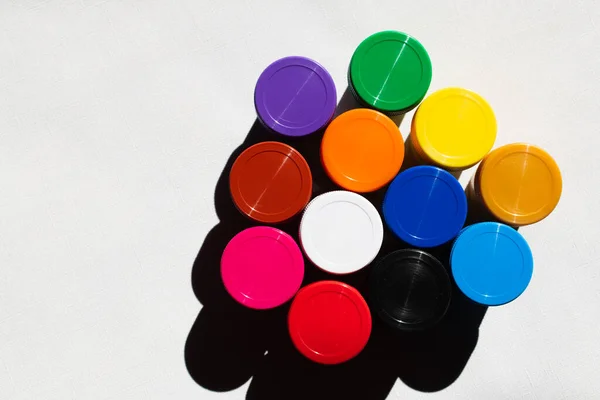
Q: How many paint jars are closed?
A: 12